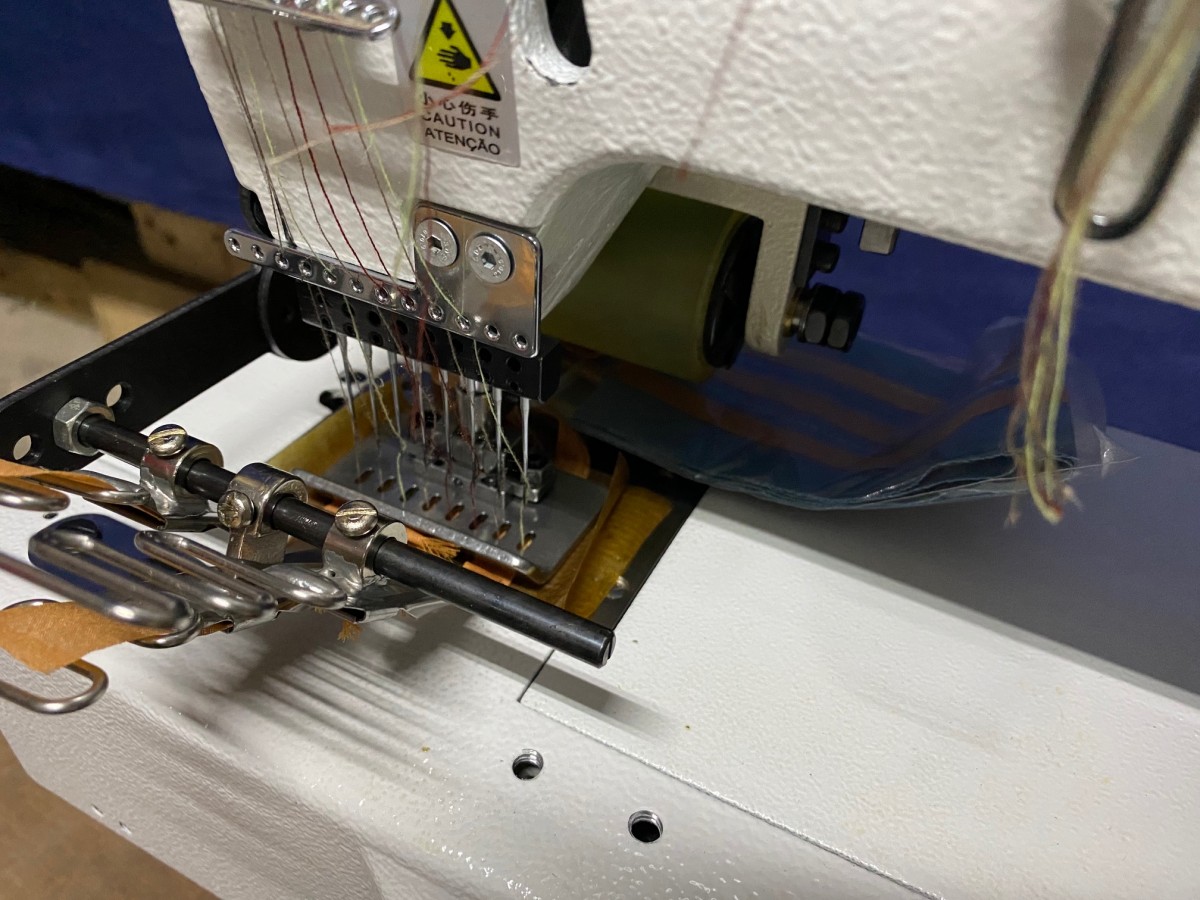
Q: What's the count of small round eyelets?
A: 12